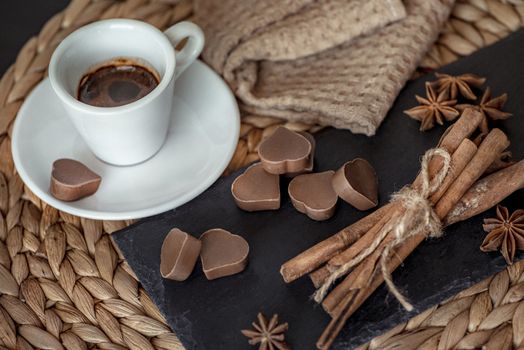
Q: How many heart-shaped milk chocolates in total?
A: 8